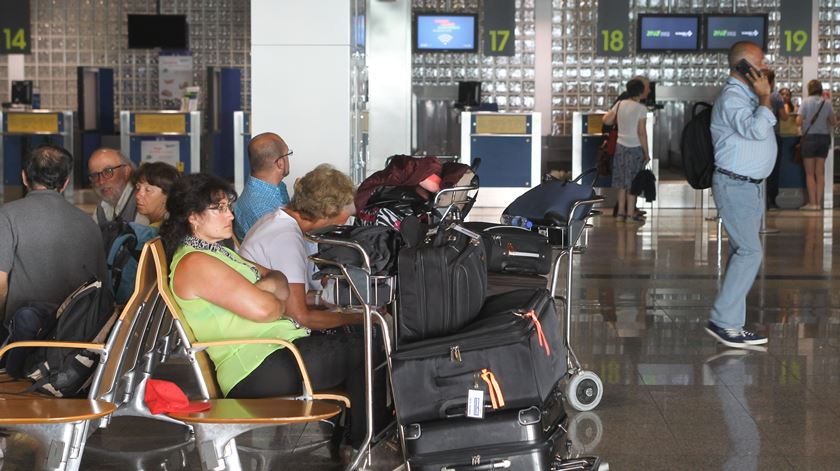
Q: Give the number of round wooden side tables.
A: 2